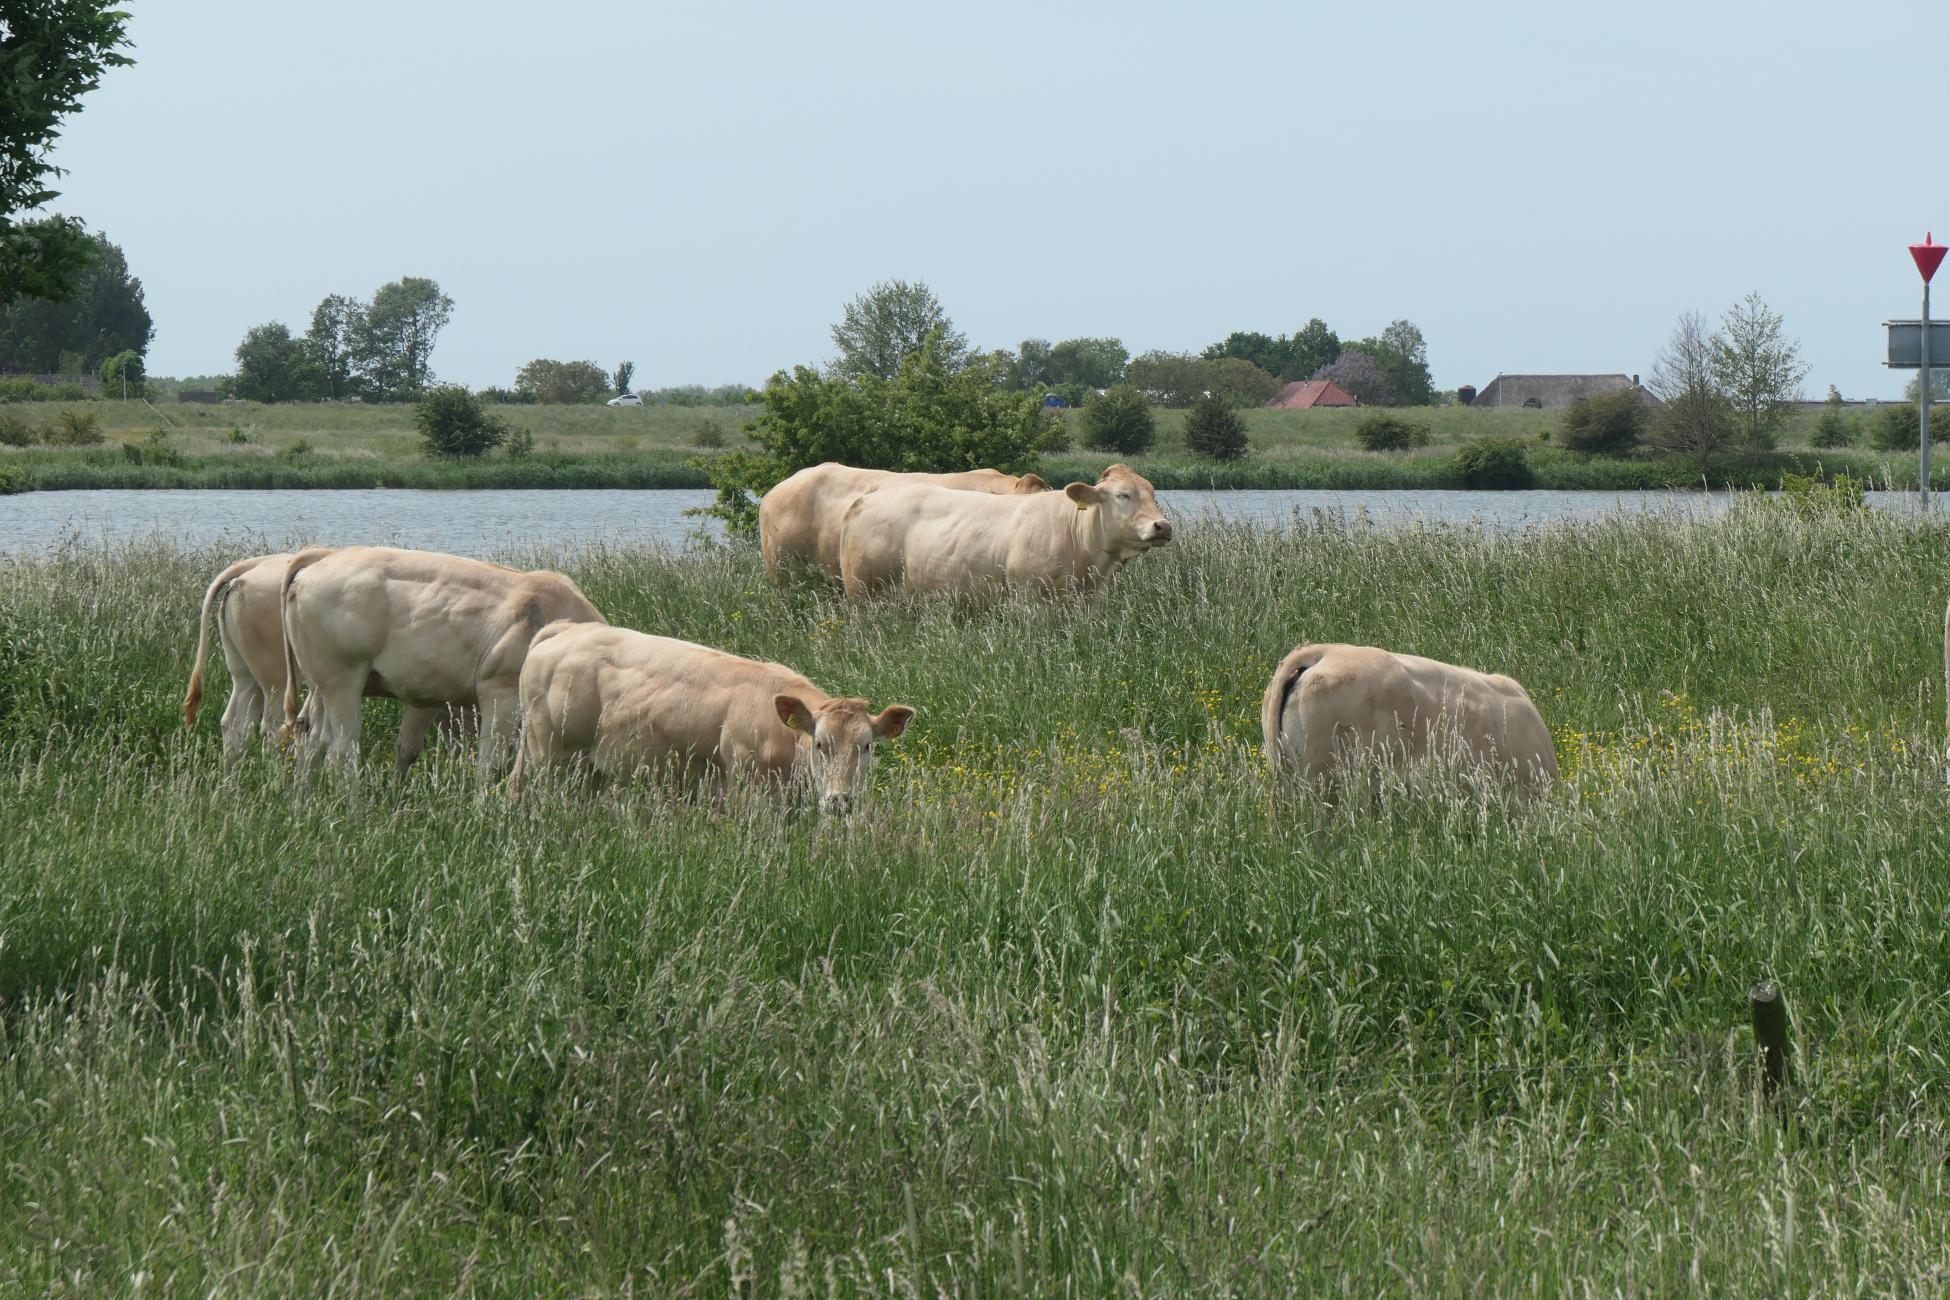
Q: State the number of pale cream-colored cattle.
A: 6